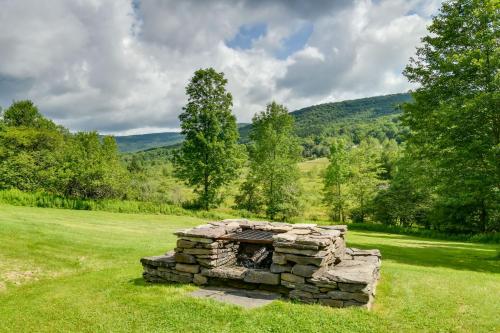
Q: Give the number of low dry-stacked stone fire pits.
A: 1